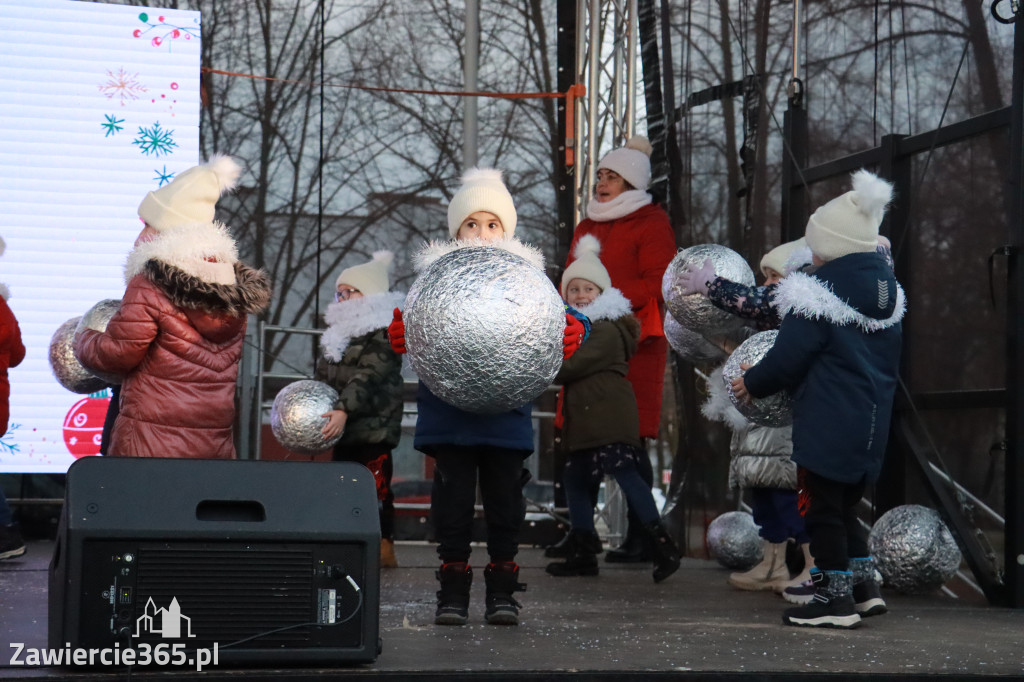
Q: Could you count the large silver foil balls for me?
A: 9